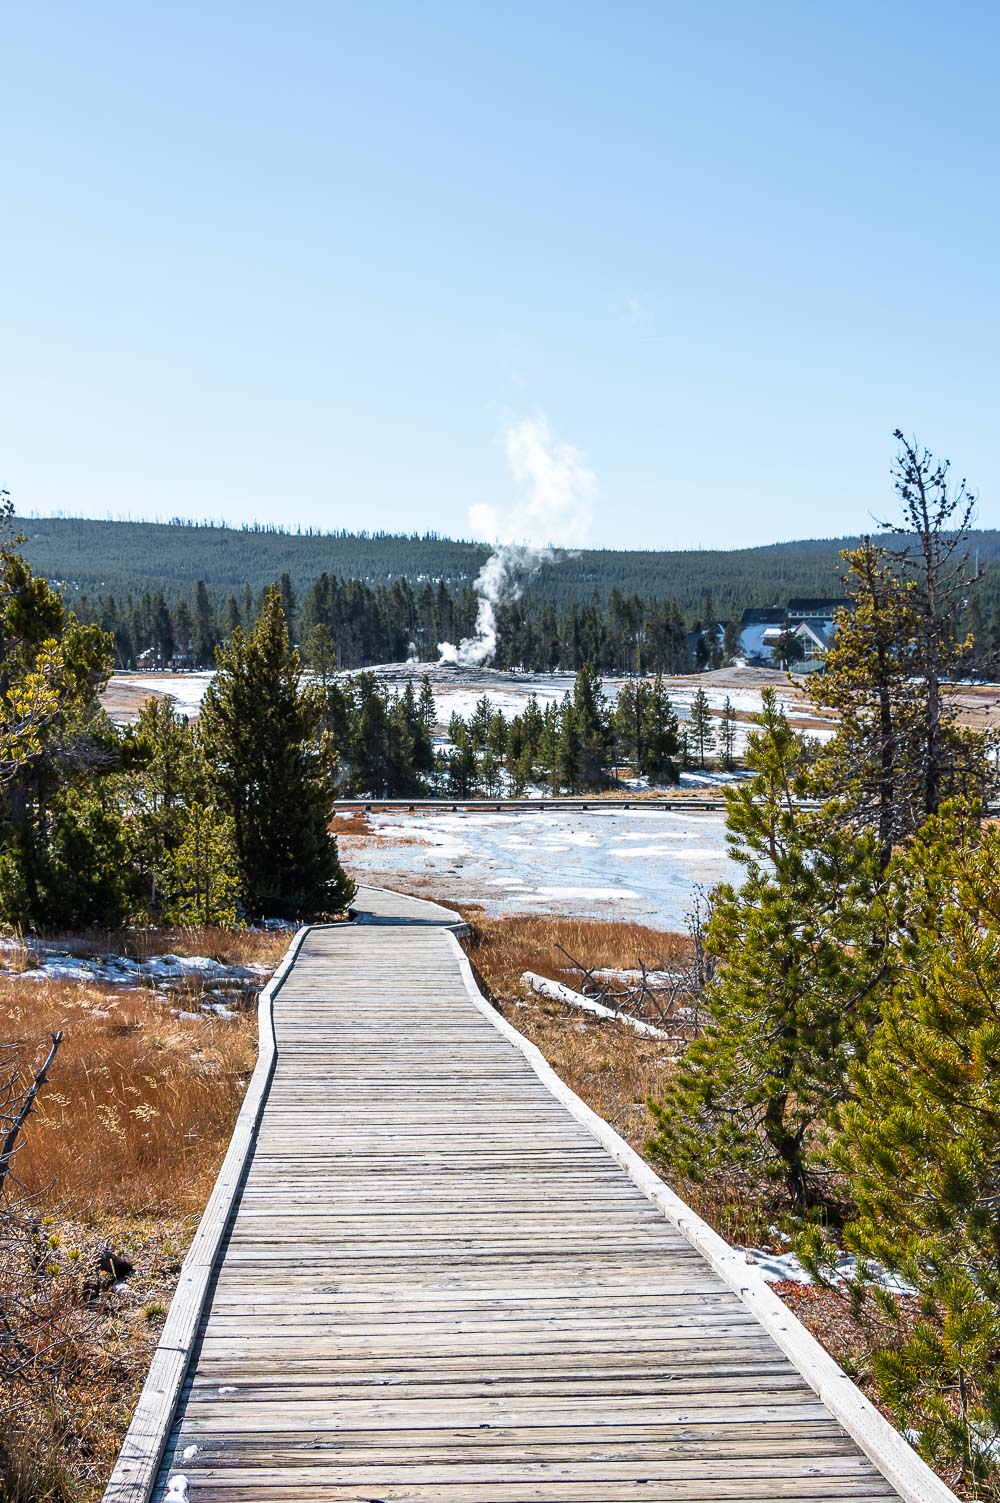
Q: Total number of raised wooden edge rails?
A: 2